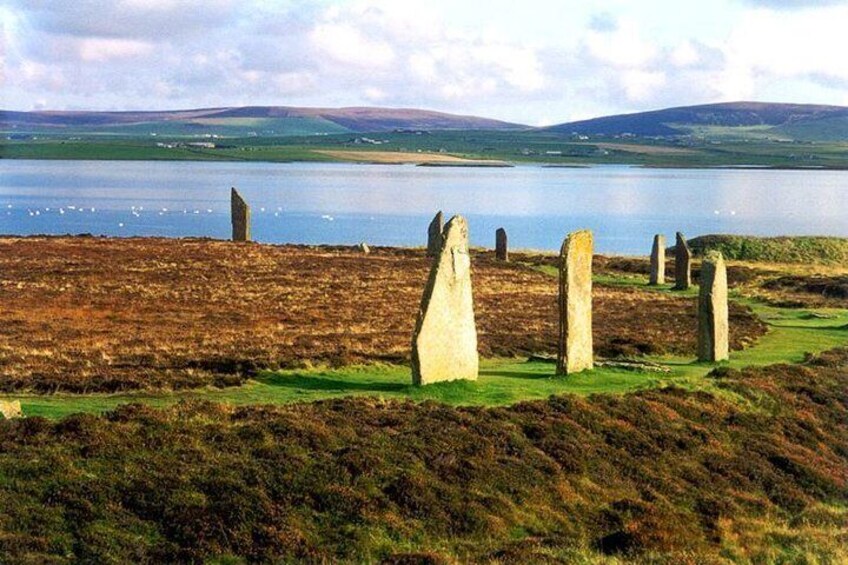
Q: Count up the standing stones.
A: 8